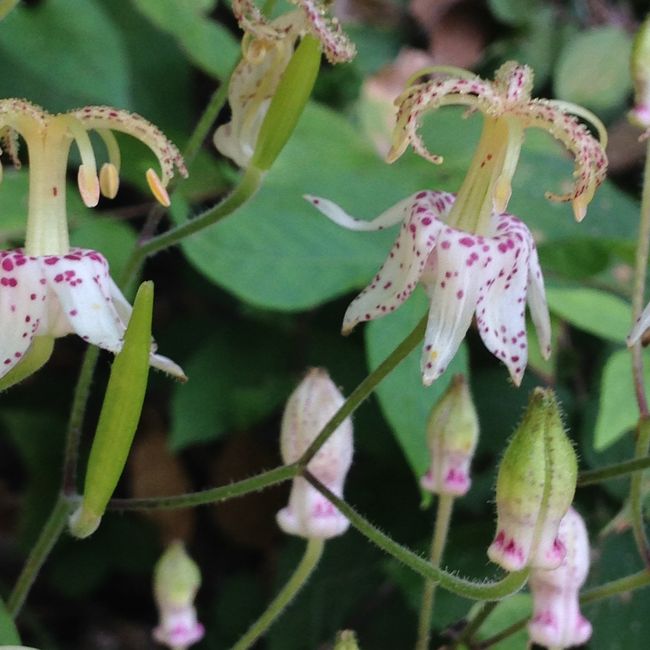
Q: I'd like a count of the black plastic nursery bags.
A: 0